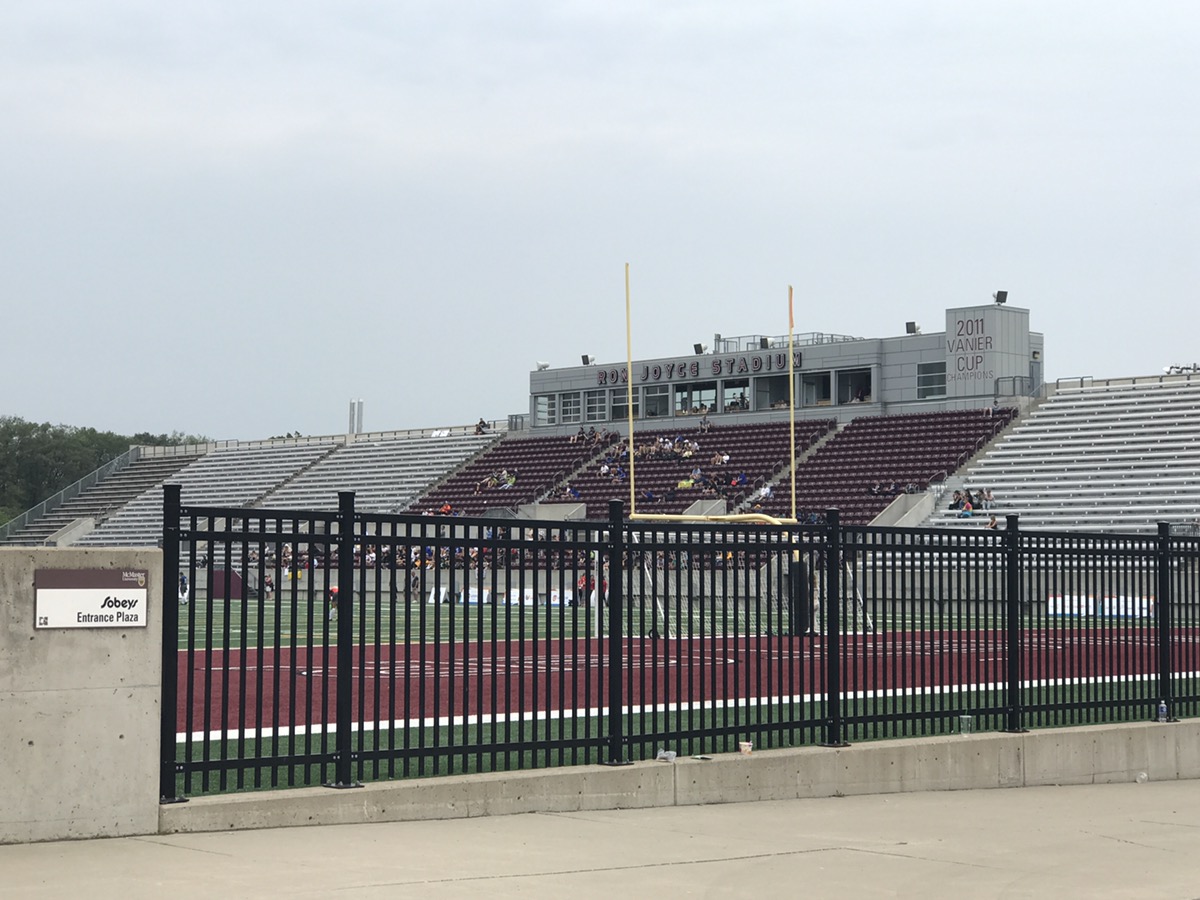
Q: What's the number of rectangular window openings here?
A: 11